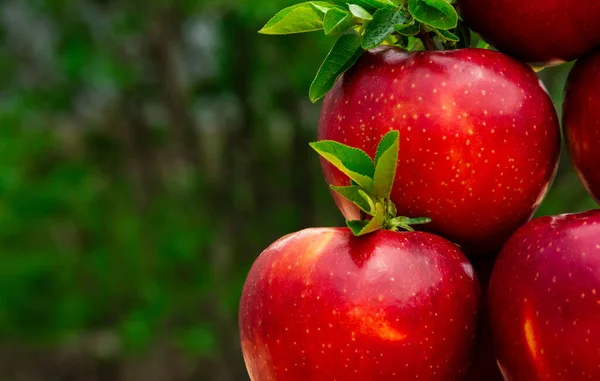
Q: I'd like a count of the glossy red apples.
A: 5